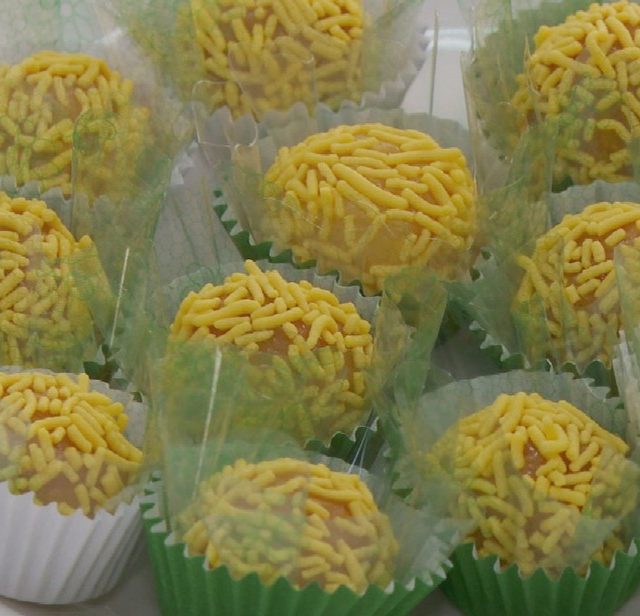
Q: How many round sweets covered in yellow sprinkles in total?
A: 10